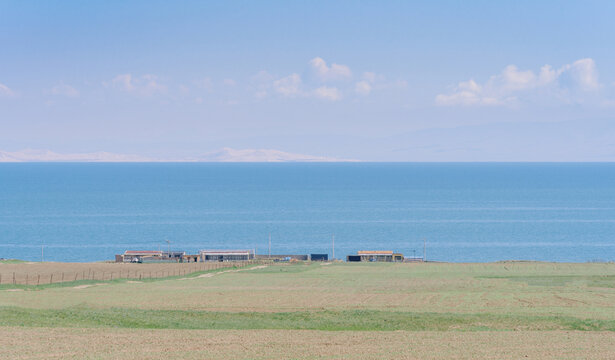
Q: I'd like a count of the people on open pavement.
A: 0